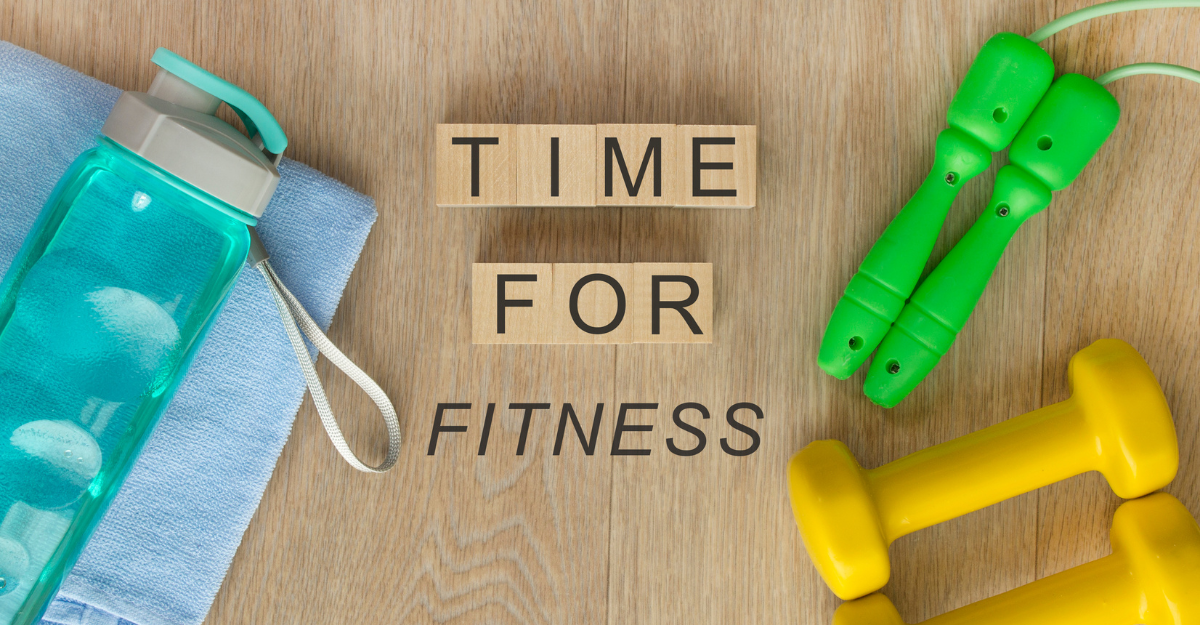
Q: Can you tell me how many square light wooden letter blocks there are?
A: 7